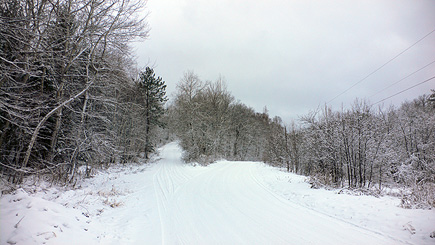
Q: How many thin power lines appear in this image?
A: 3